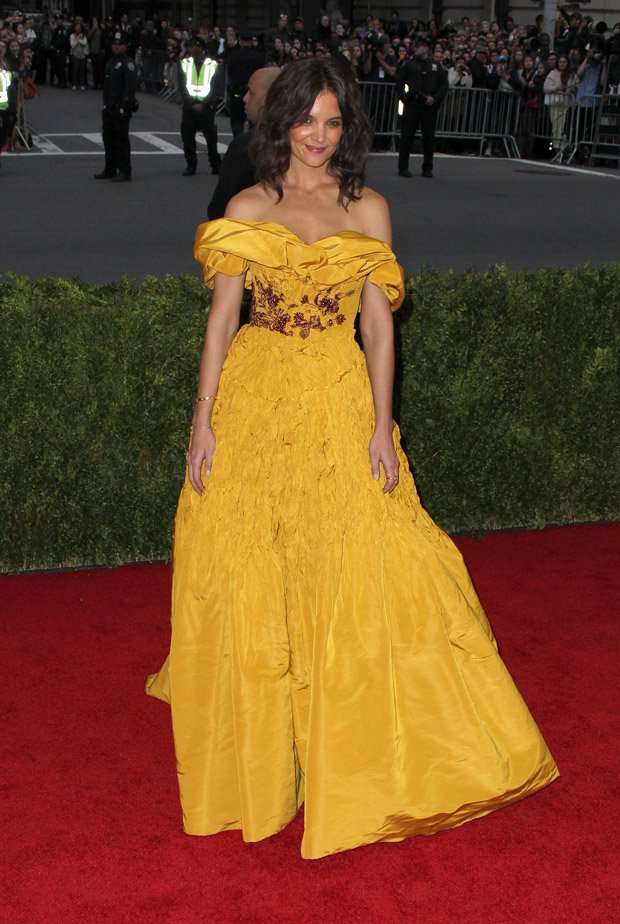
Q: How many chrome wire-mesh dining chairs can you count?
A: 0